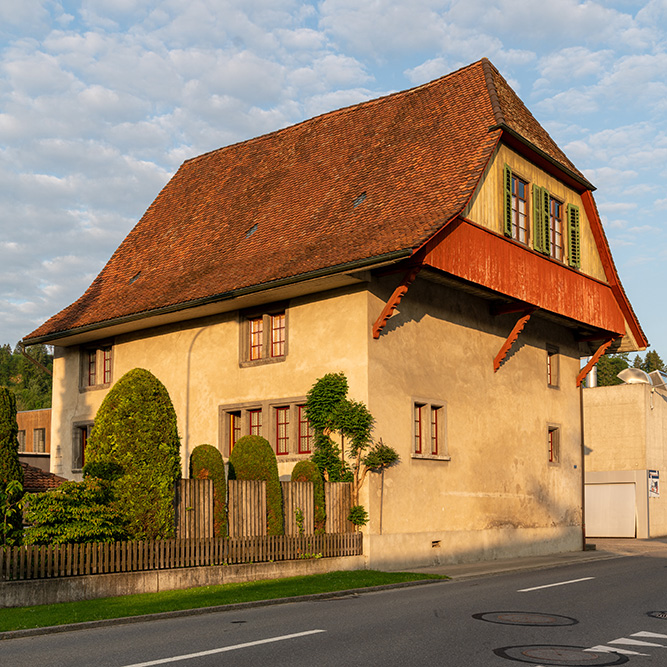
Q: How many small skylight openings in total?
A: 3